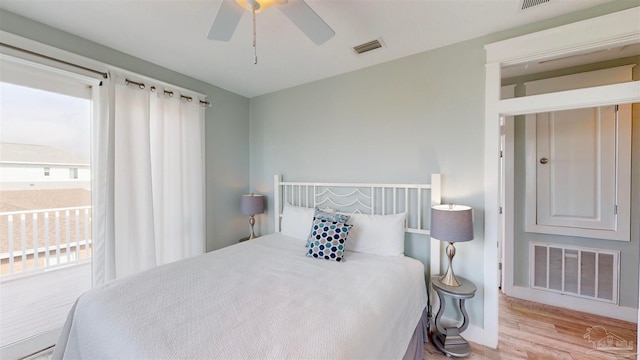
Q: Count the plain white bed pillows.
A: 2